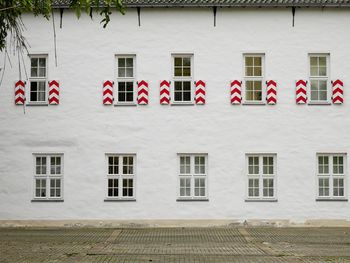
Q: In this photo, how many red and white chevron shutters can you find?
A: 10